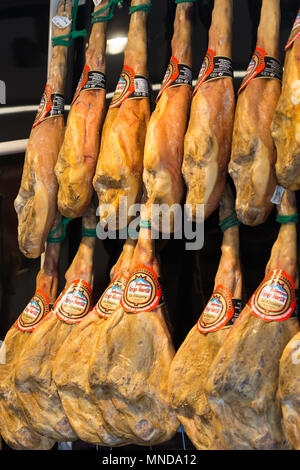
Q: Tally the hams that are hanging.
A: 14